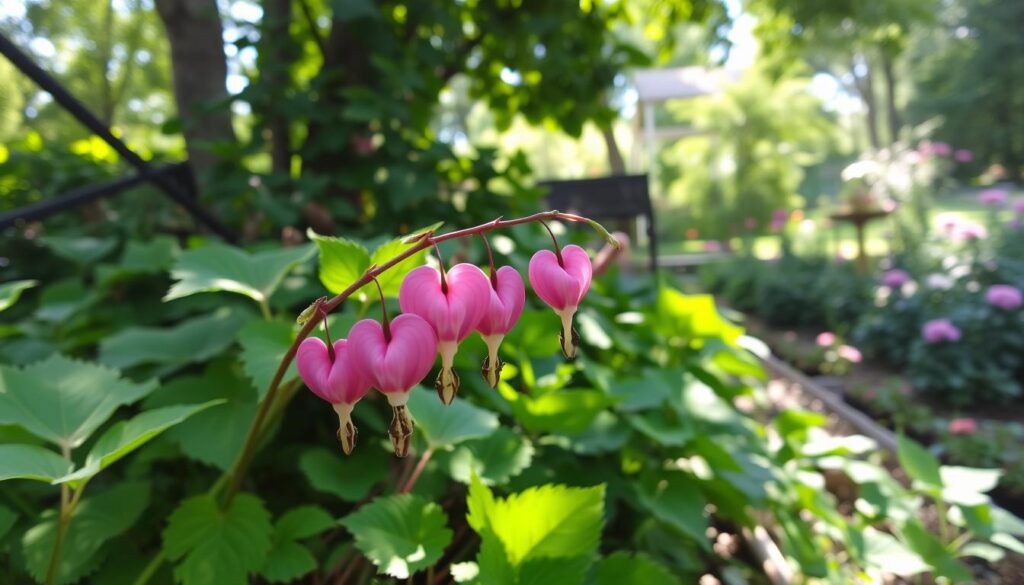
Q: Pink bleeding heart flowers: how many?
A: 5